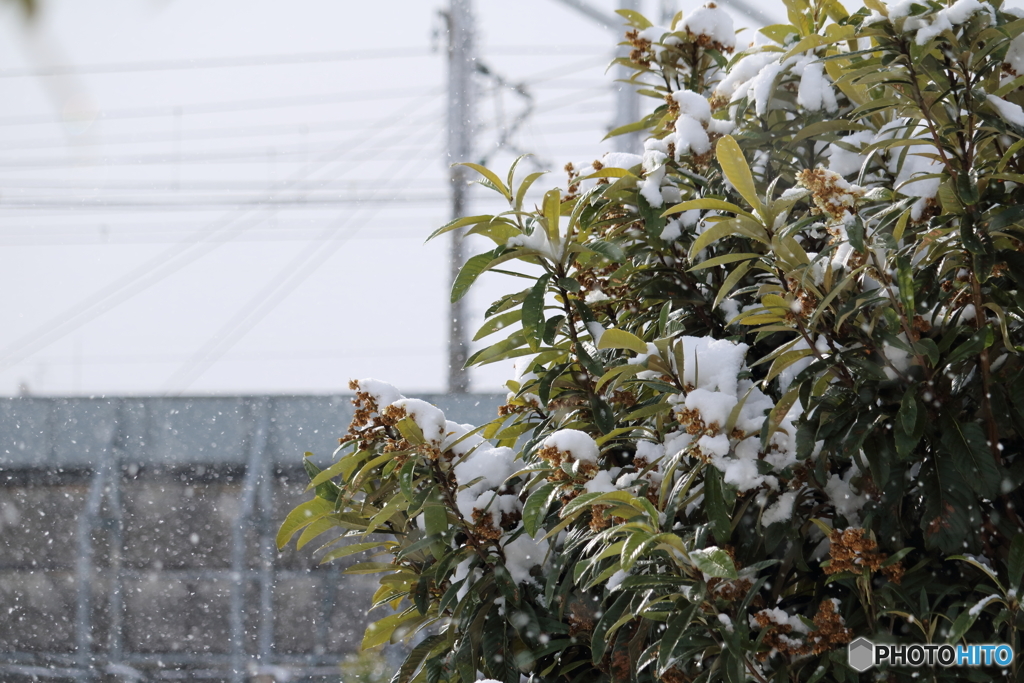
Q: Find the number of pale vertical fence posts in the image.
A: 4